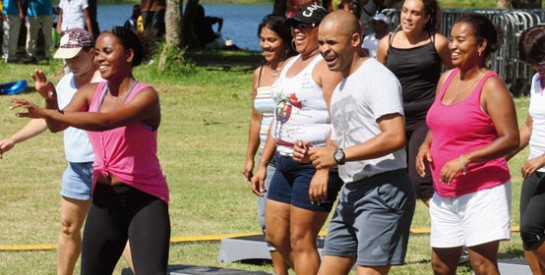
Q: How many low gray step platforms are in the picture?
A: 3